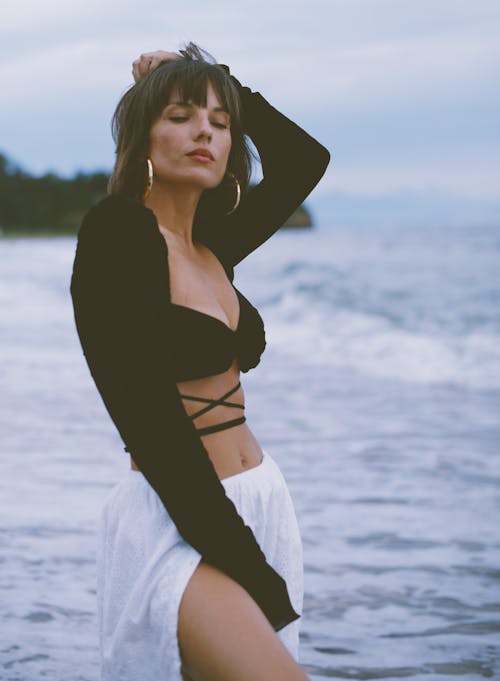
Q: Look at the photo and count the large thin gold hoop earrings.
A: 2